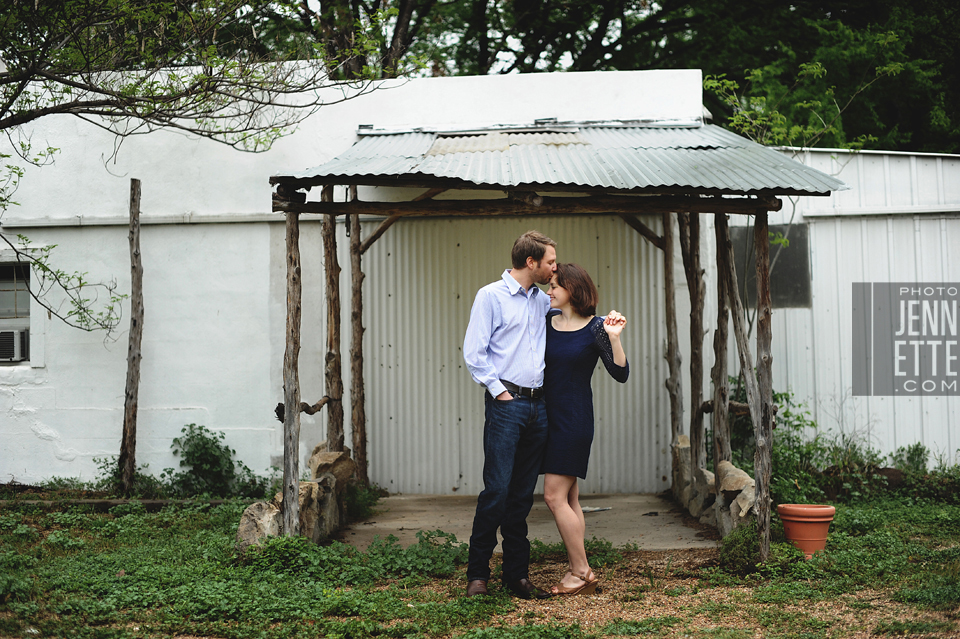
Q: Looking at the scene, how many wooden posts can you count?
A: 8